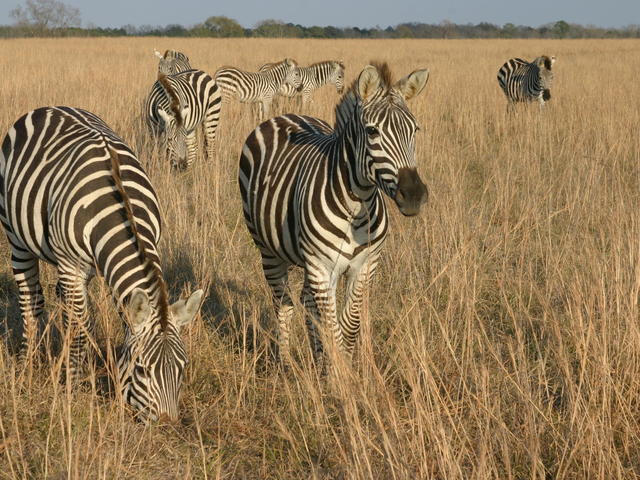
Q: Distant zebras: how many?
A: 5